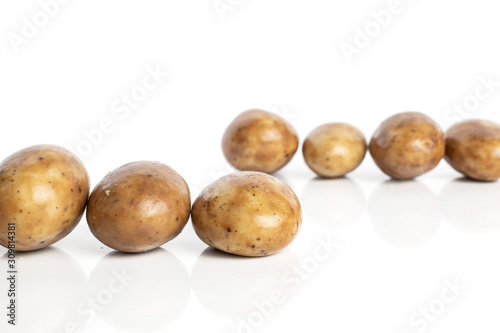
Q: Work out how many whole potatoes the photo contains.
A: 5